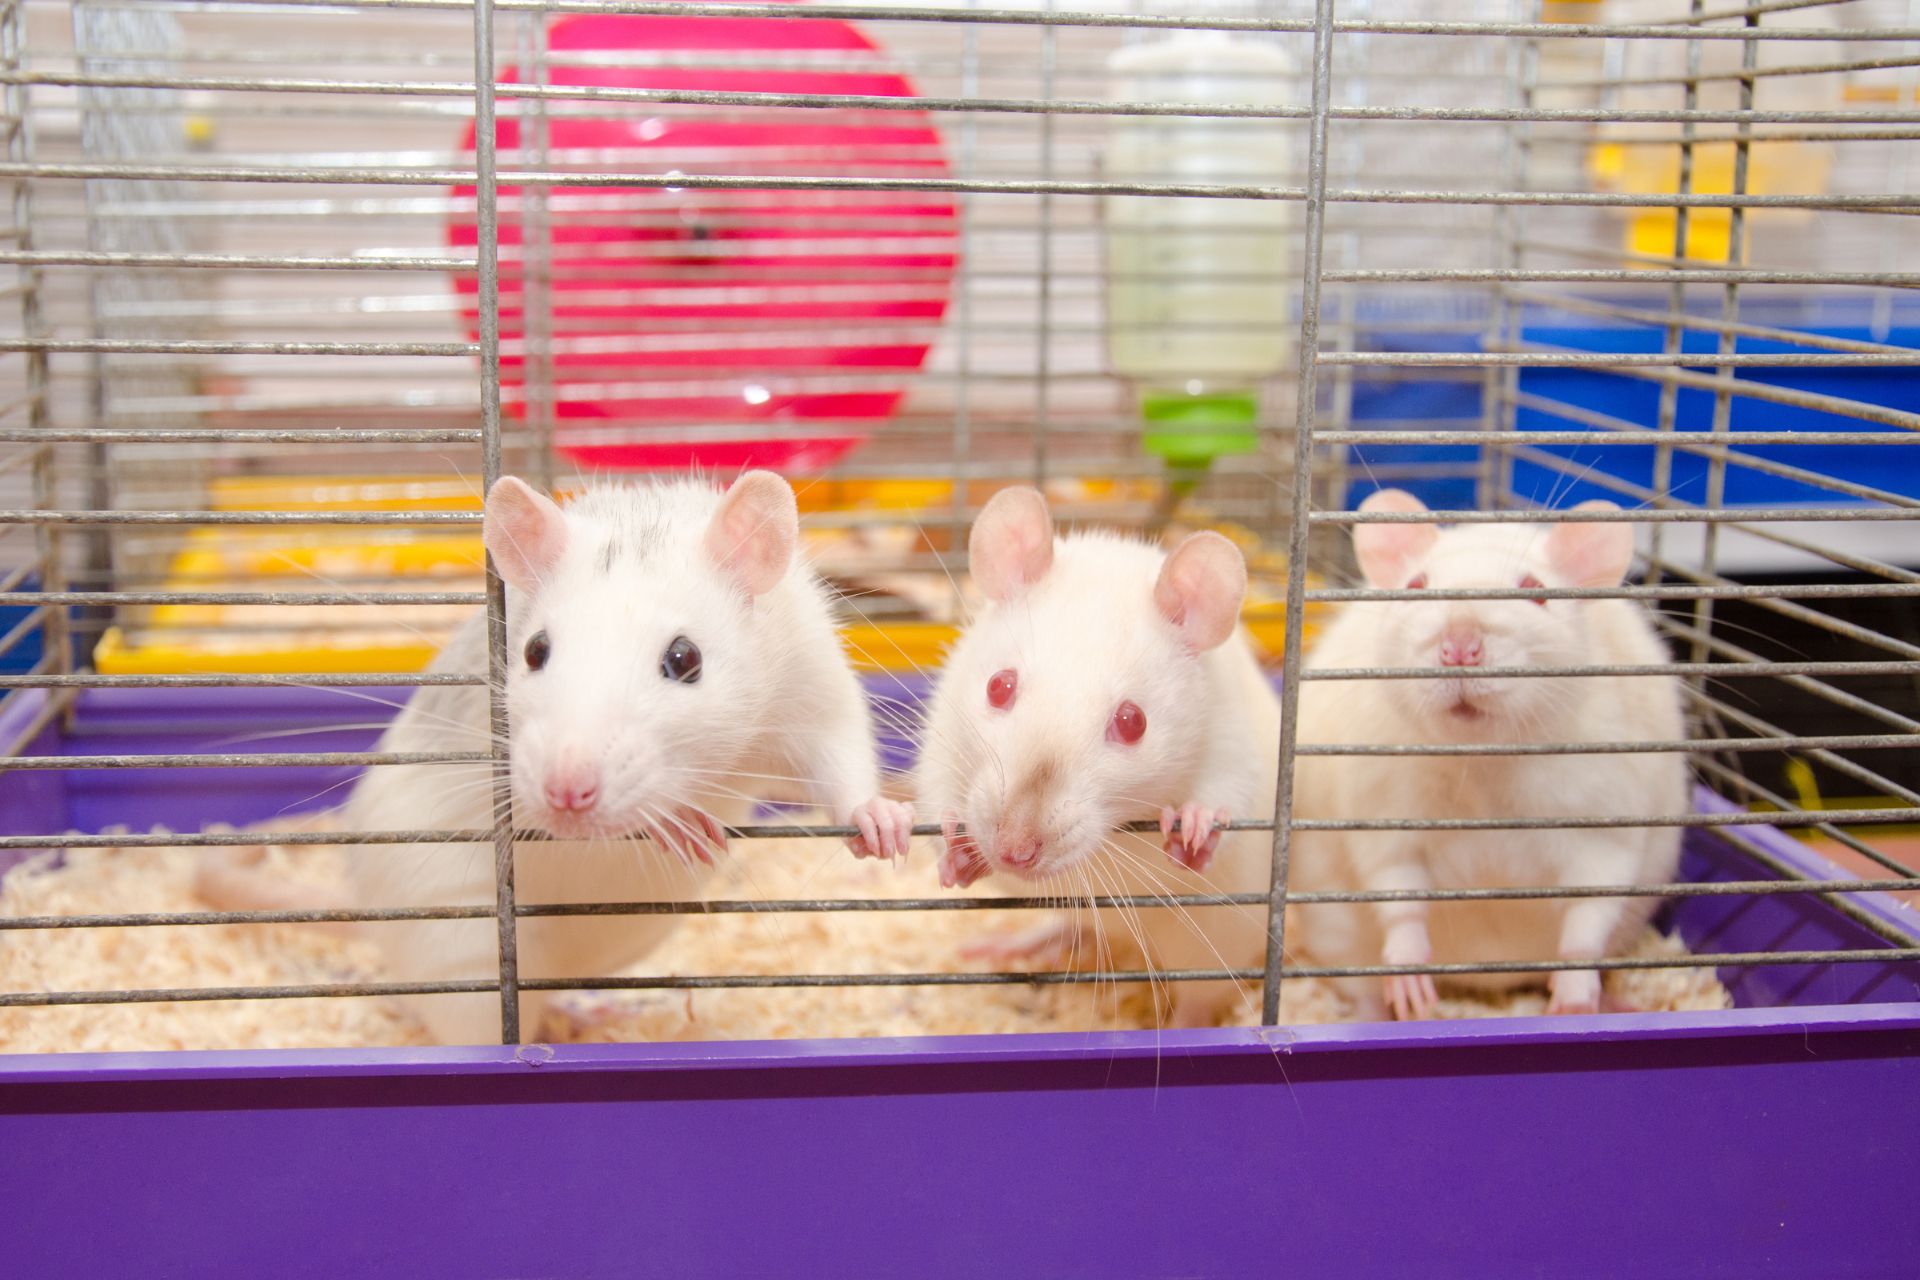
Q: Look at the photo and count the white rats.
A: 3